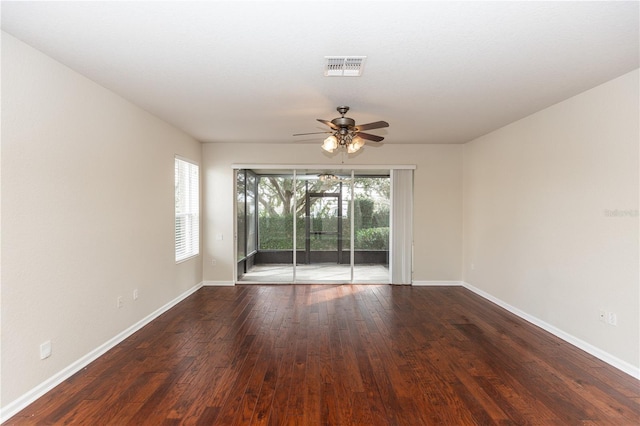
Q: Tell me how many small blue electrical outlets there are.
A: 0